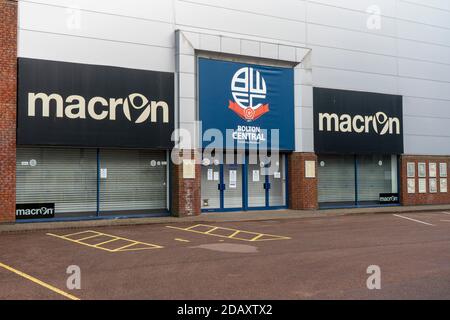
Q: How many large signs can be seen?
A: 3